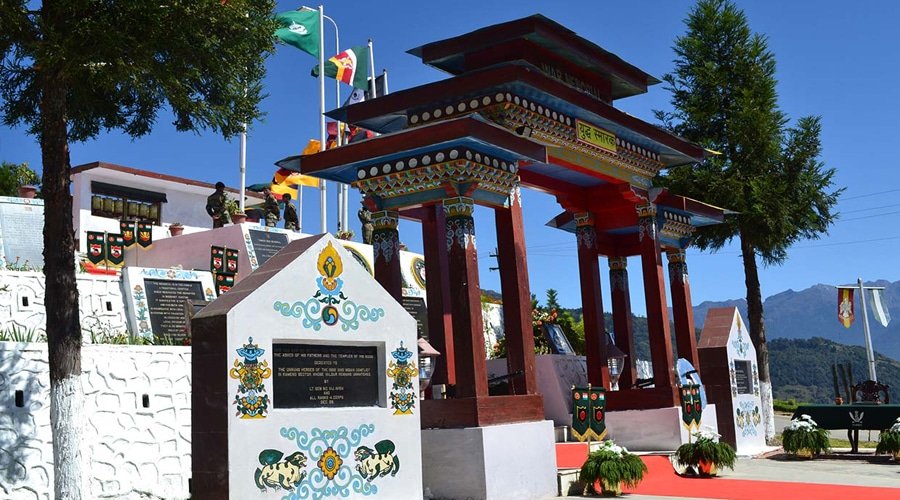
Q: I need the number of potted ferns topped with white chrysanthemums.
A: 4